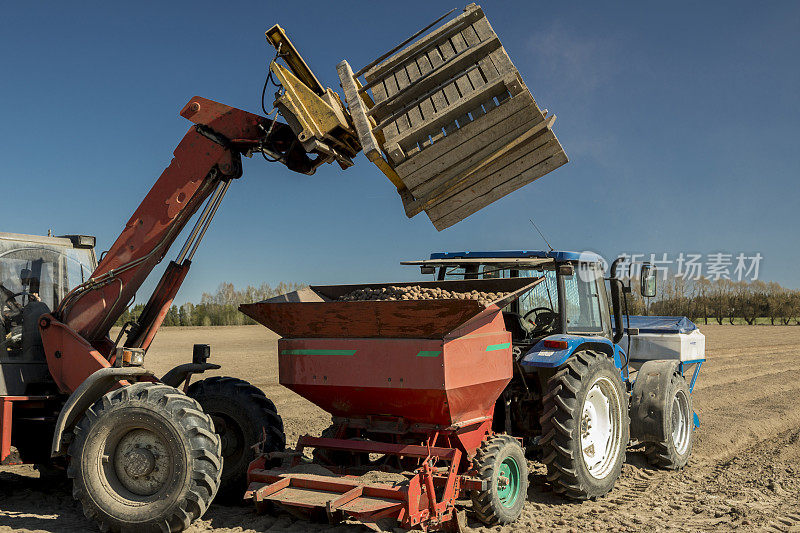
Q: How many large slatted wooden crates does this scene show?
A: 1